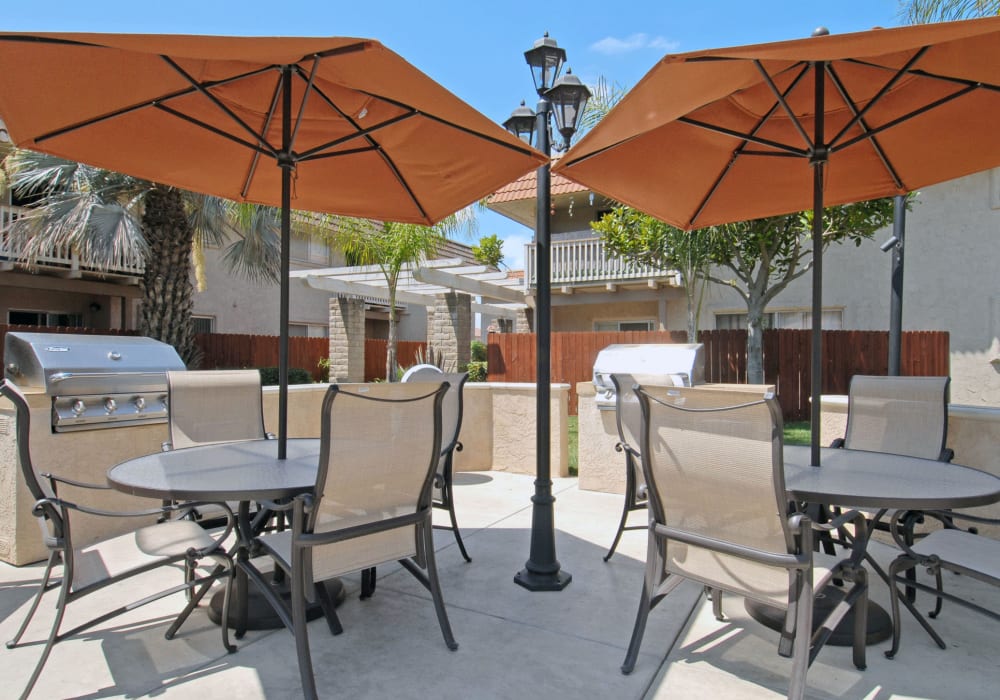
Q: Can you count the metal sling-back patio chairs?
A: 8